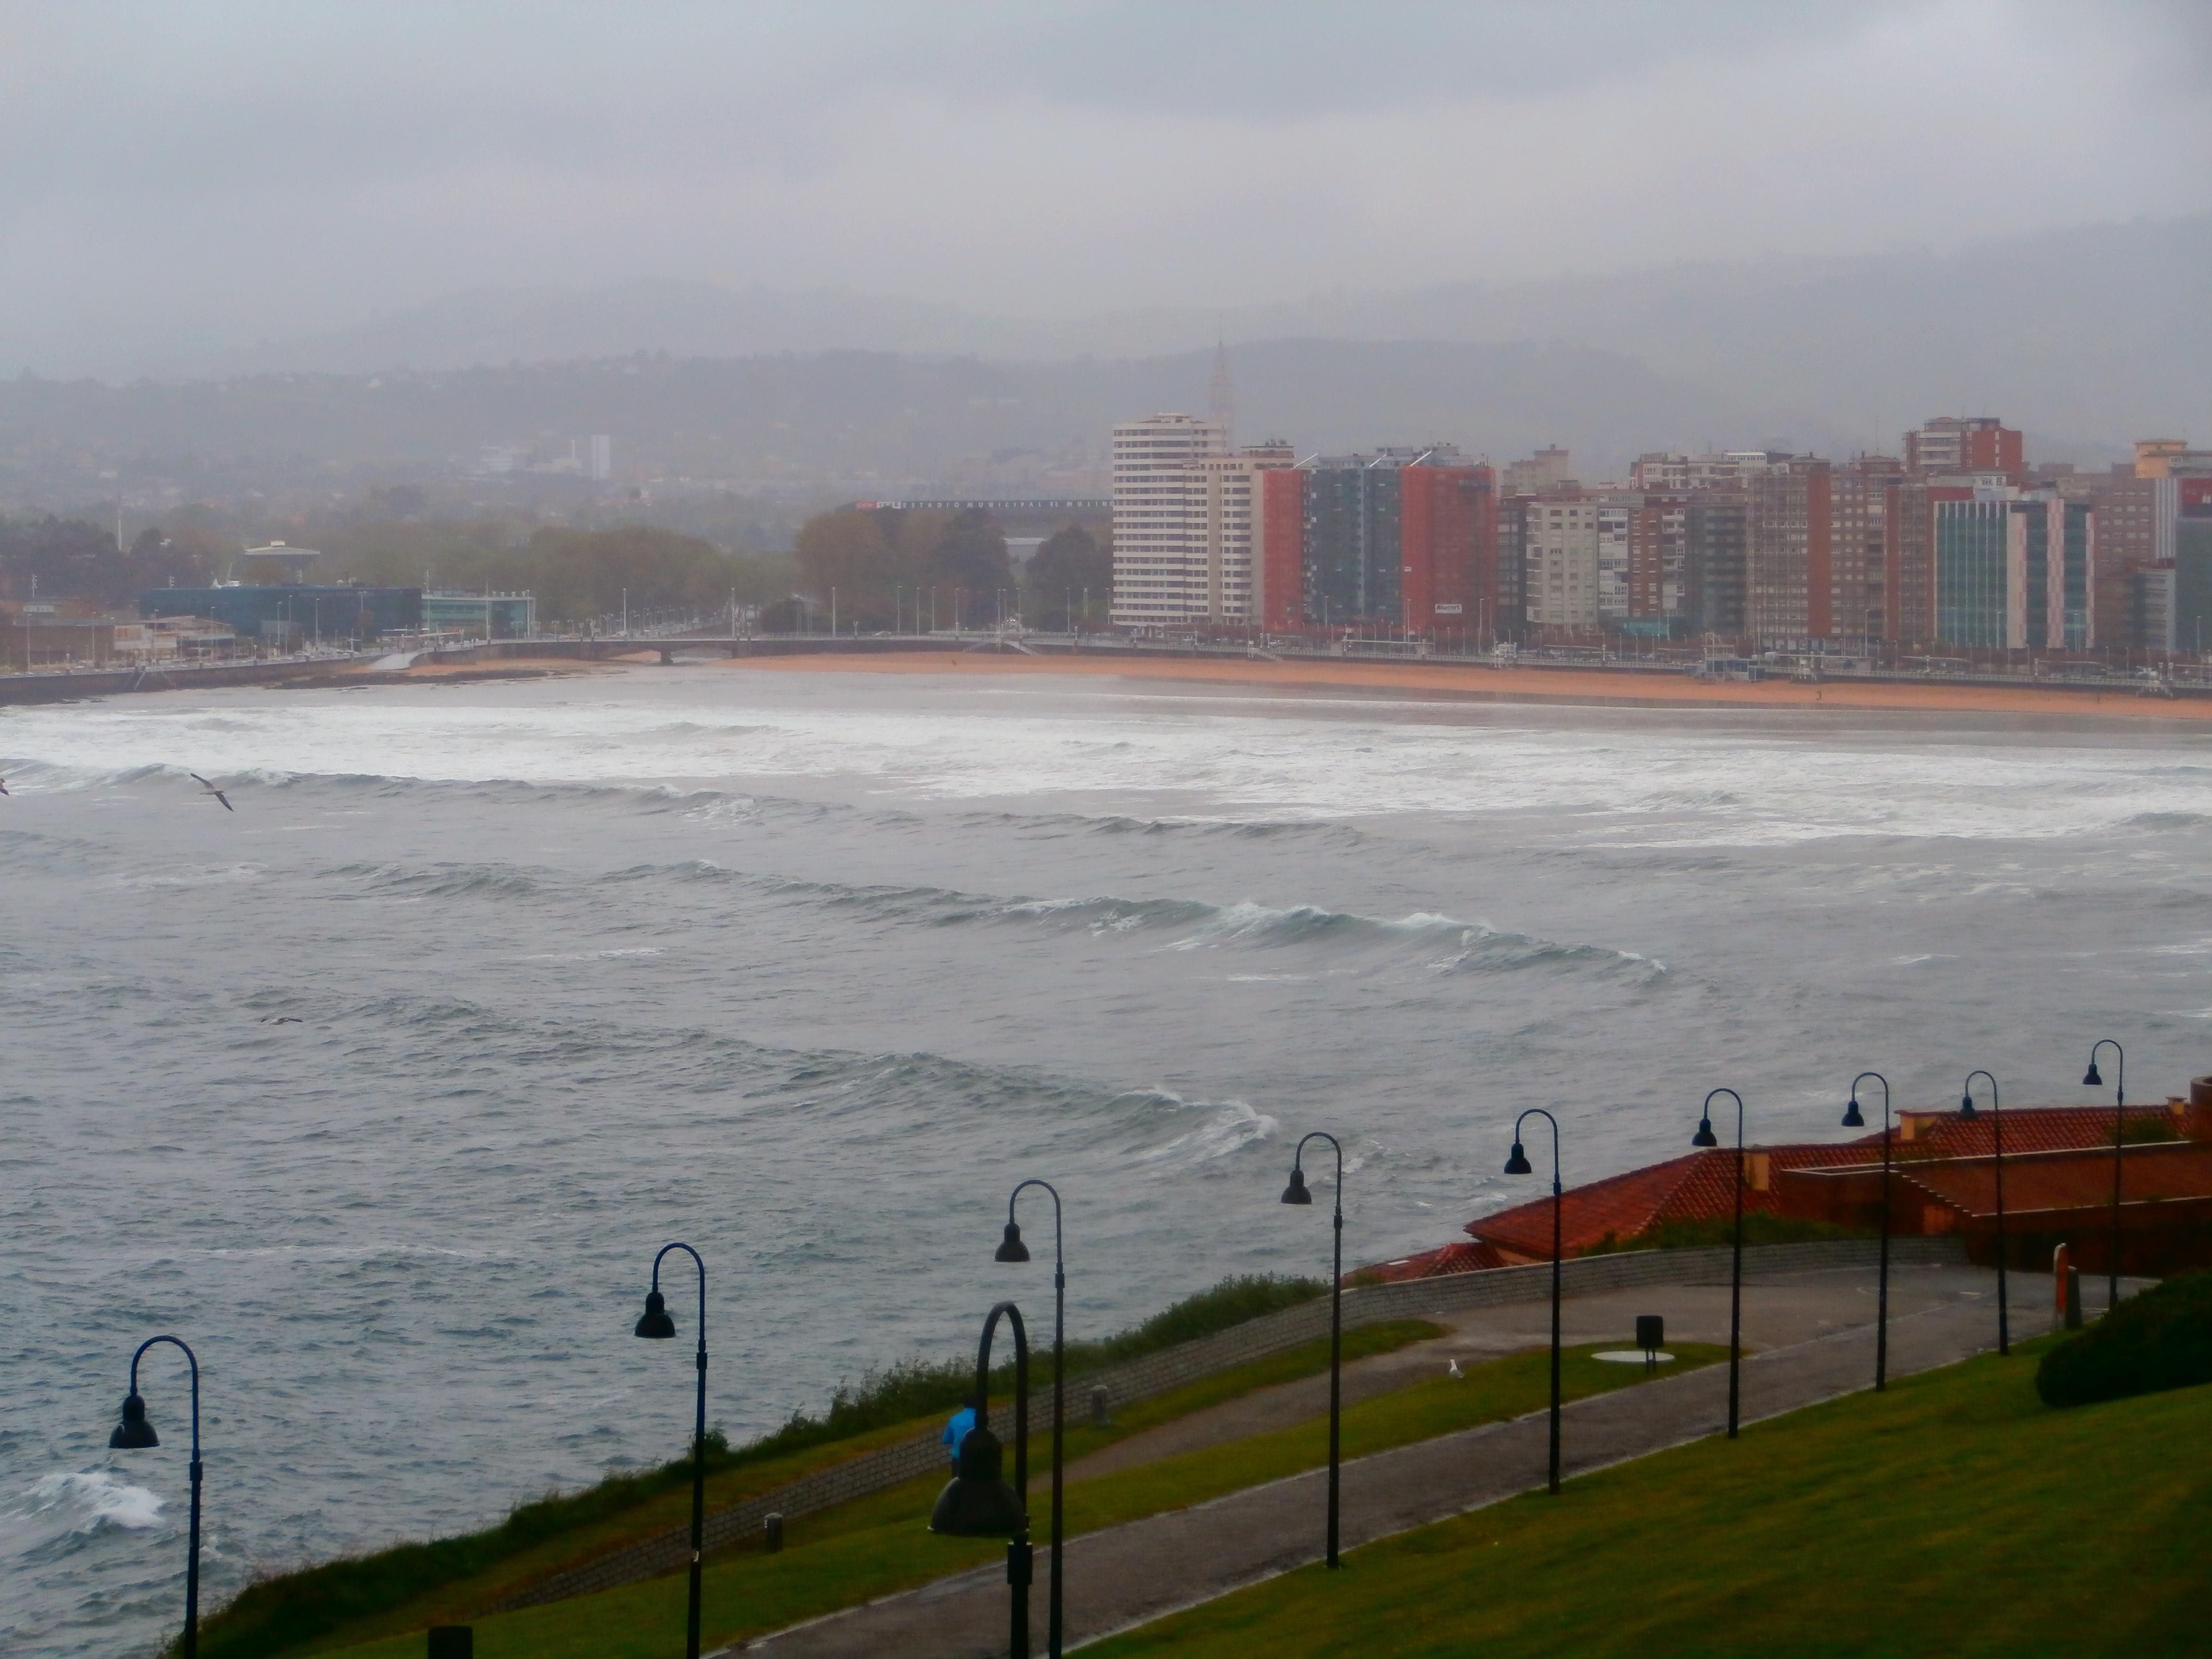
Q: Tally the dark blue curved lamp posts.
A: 10